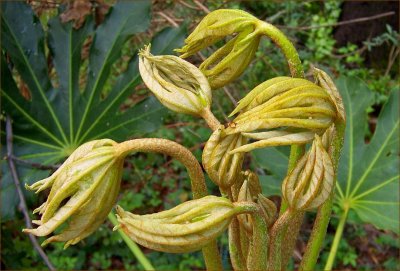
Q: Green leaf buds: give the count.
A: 7